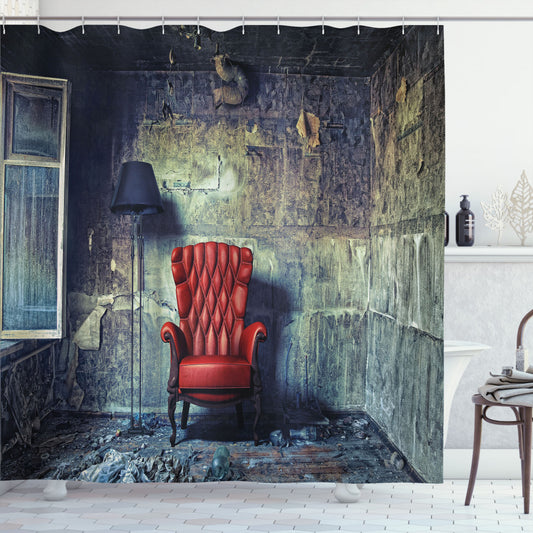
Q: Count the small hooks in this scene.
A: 12